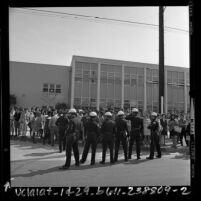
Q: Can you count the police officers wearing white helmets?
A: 6